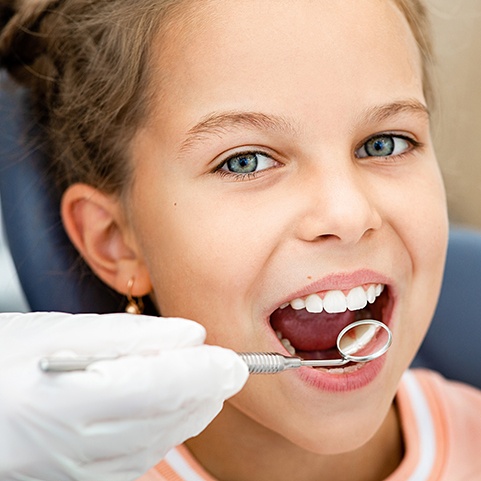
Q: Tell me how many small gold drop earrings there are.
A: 1